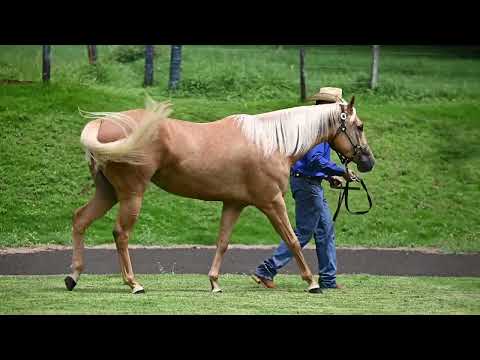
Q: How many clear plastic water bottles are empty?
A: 0